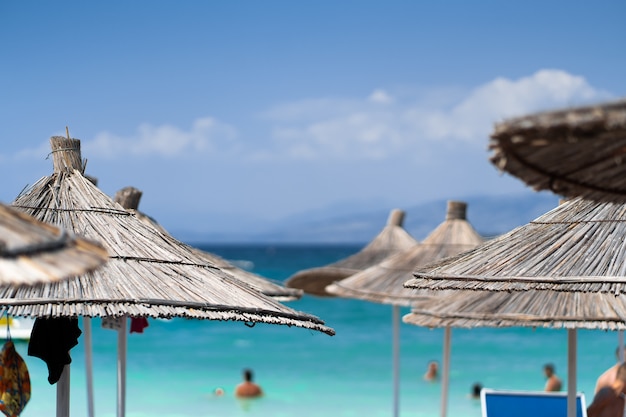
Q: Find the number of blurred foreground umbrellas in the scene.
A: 2